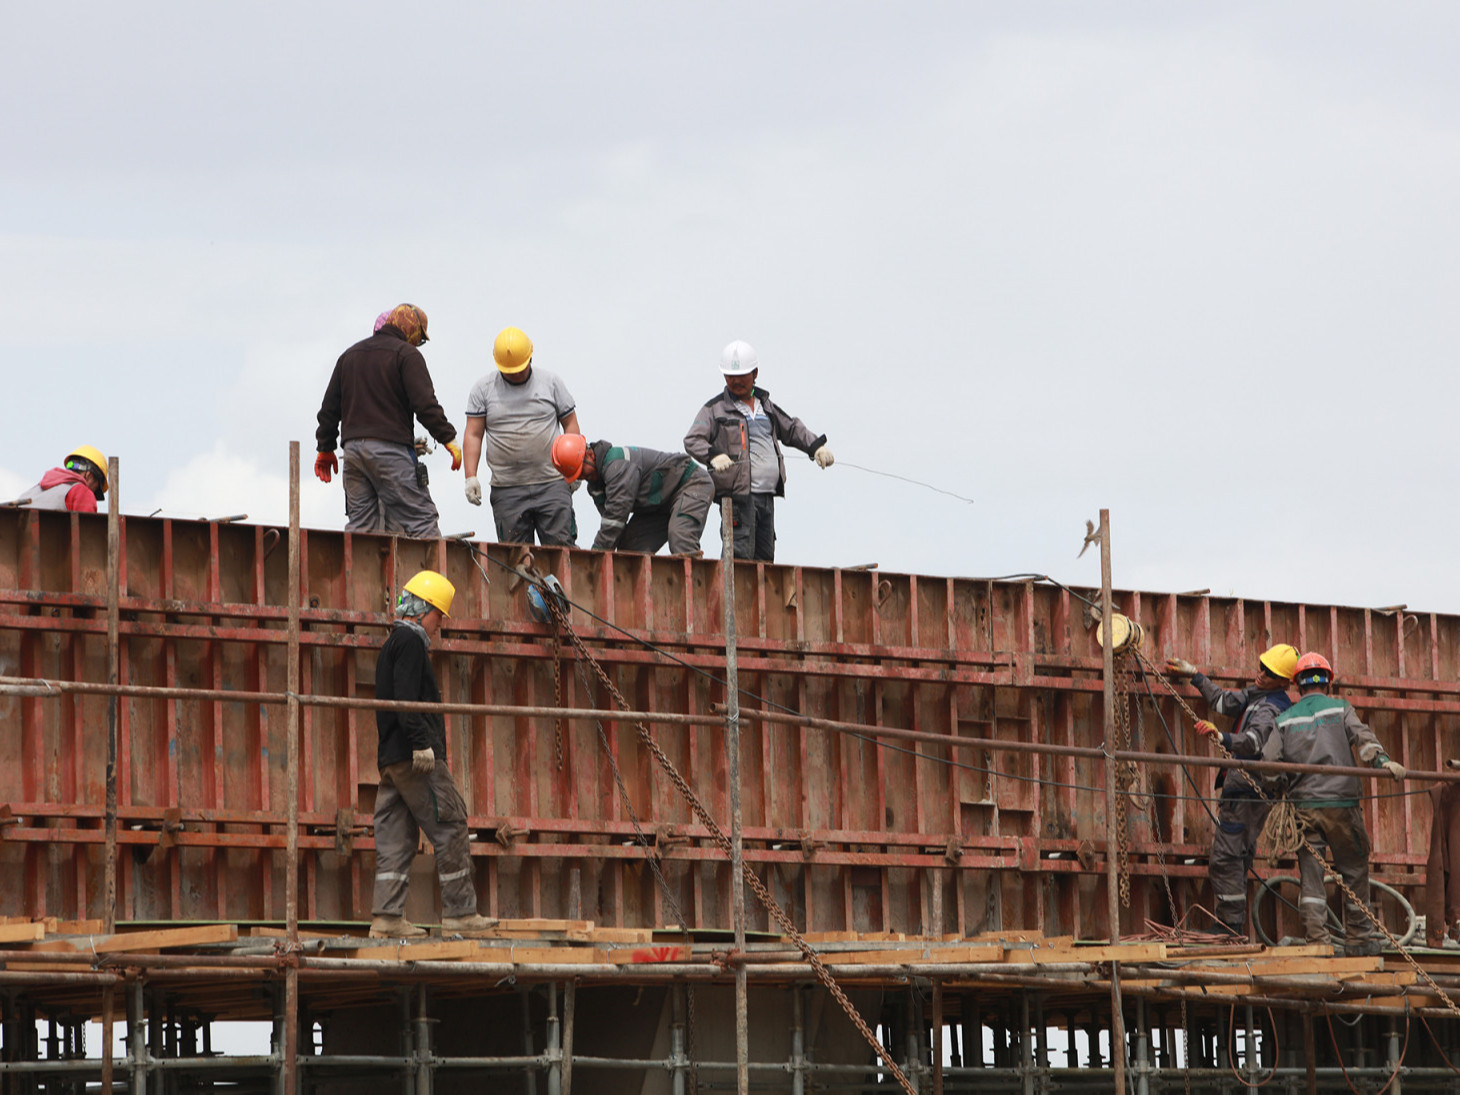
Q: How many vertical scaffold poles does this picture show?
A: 4